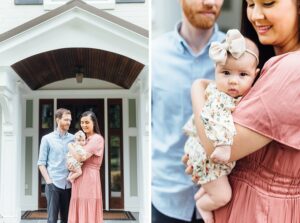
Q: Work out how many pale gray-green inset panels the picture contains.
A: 4